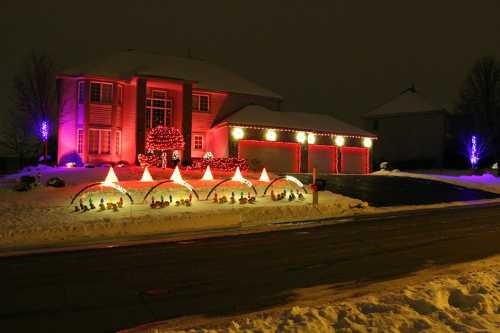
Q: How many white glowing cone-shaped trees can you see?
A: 6